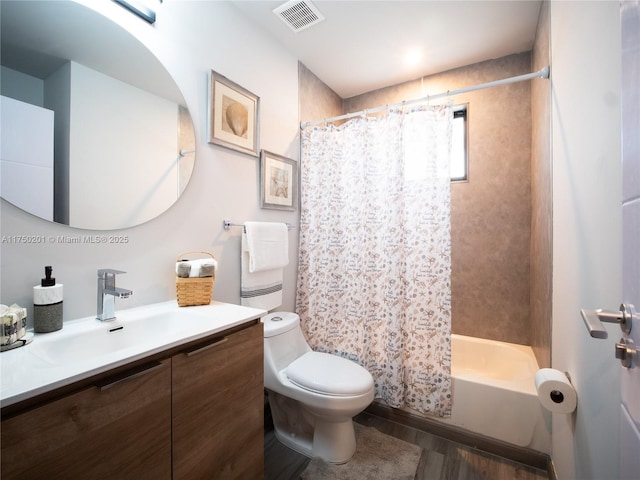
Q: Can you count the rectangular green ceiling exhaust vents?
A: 0